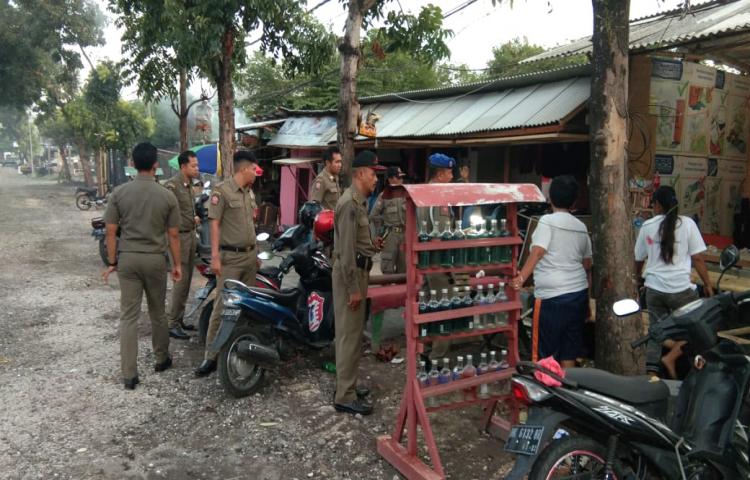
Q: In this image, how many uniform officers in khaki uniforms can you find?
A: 7